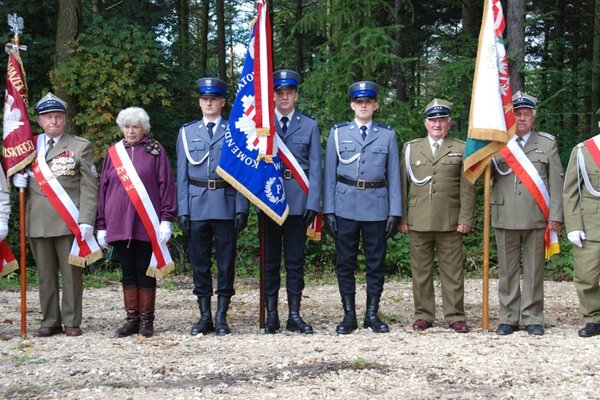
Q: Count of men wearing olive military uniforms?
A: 4